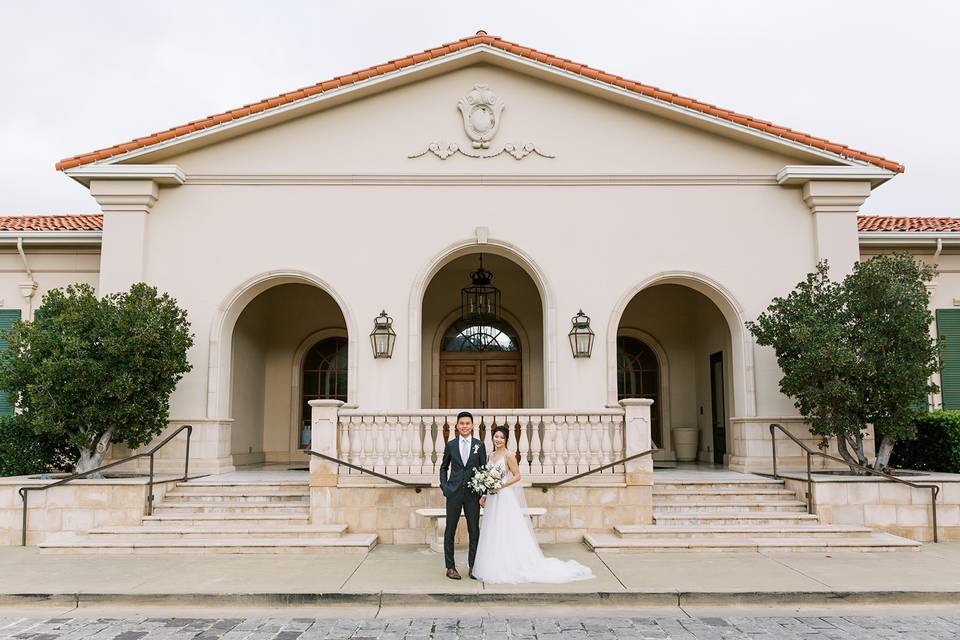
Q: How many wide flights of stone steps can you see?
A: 2